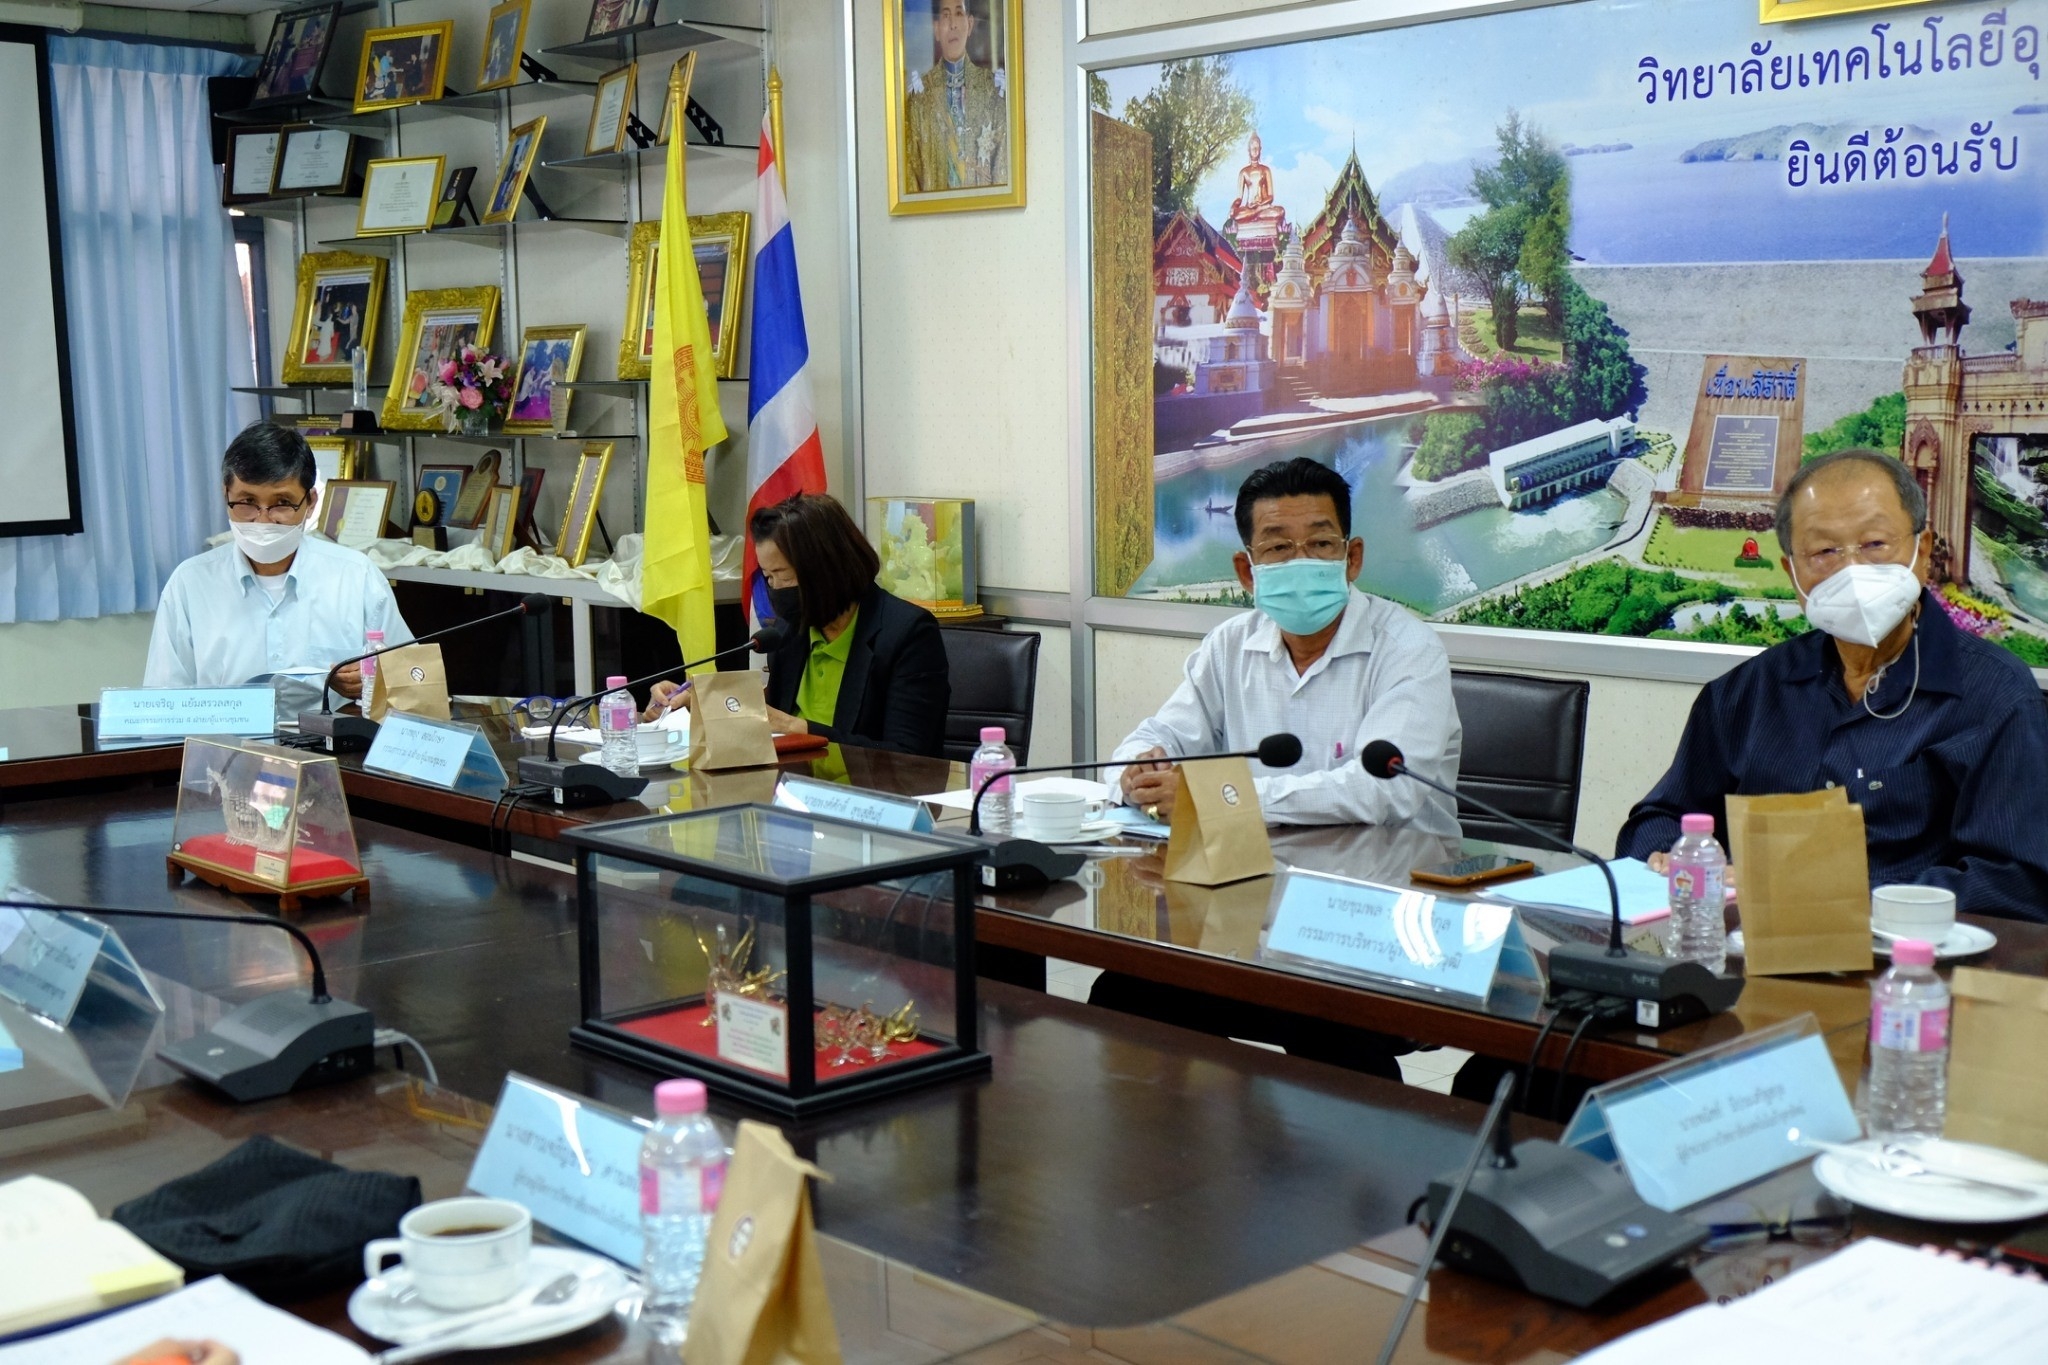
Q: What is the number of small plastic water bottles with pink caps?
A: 6